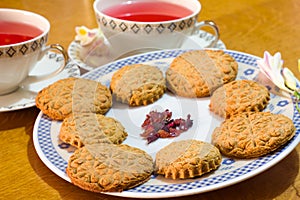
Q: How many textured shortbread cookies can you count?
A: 8